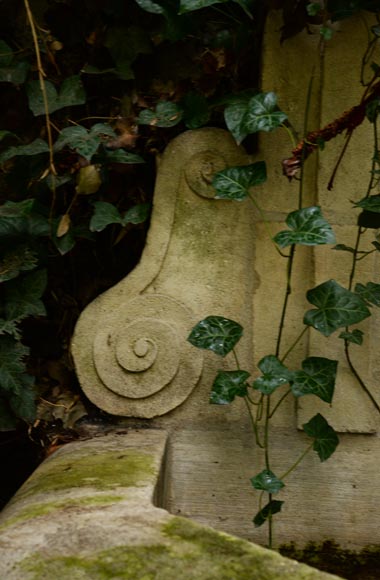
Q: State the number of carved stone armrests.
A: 1